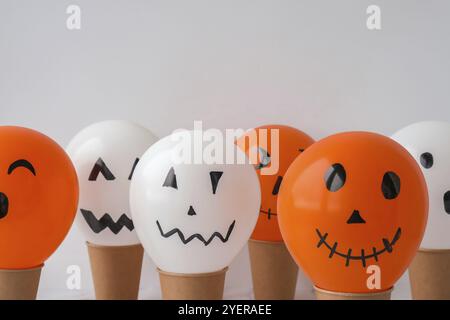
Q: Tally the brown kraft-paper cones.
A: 6